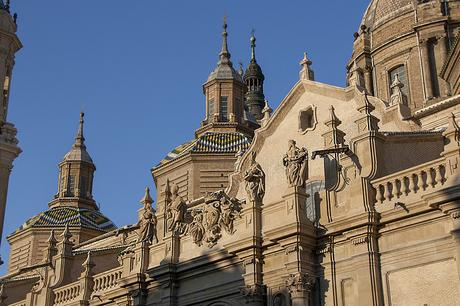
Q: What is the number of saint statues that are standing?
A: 4